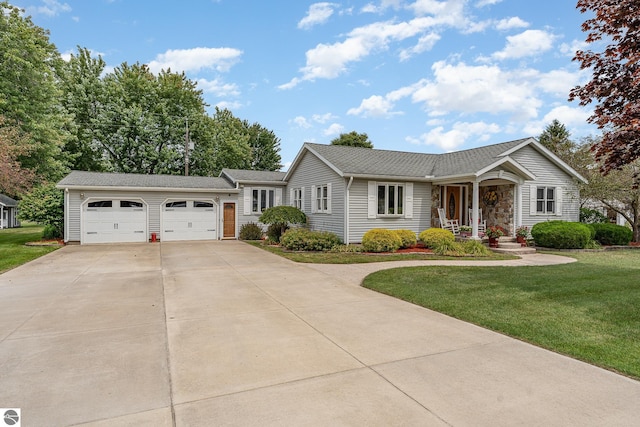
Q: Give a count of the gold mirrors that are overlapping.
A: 0